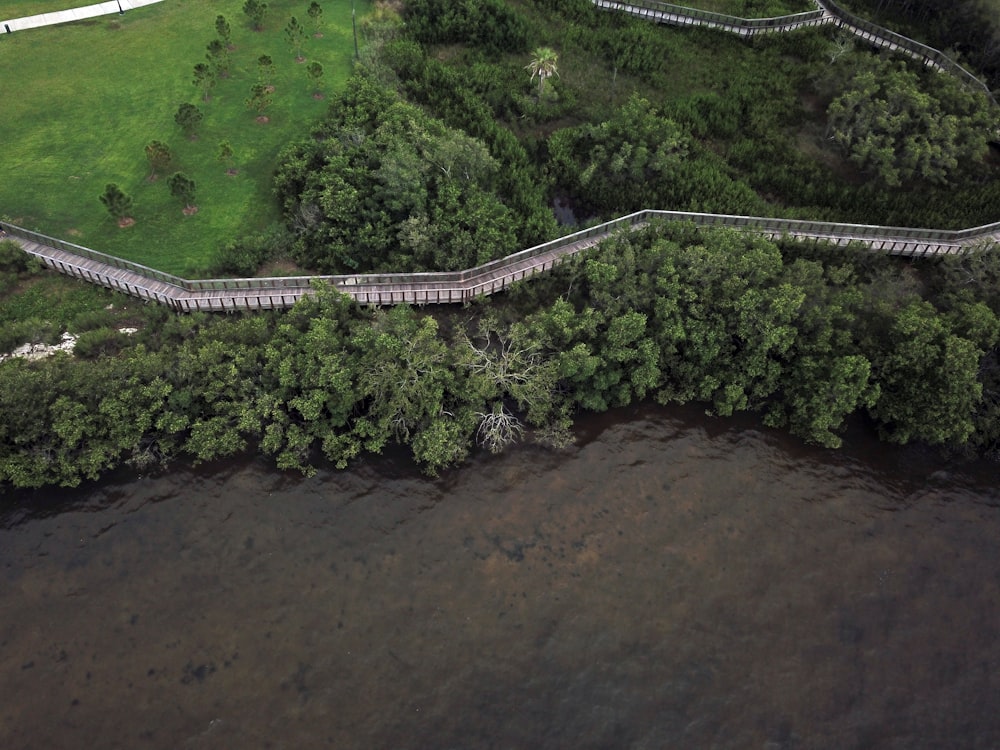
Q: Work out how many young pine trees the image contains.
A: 14